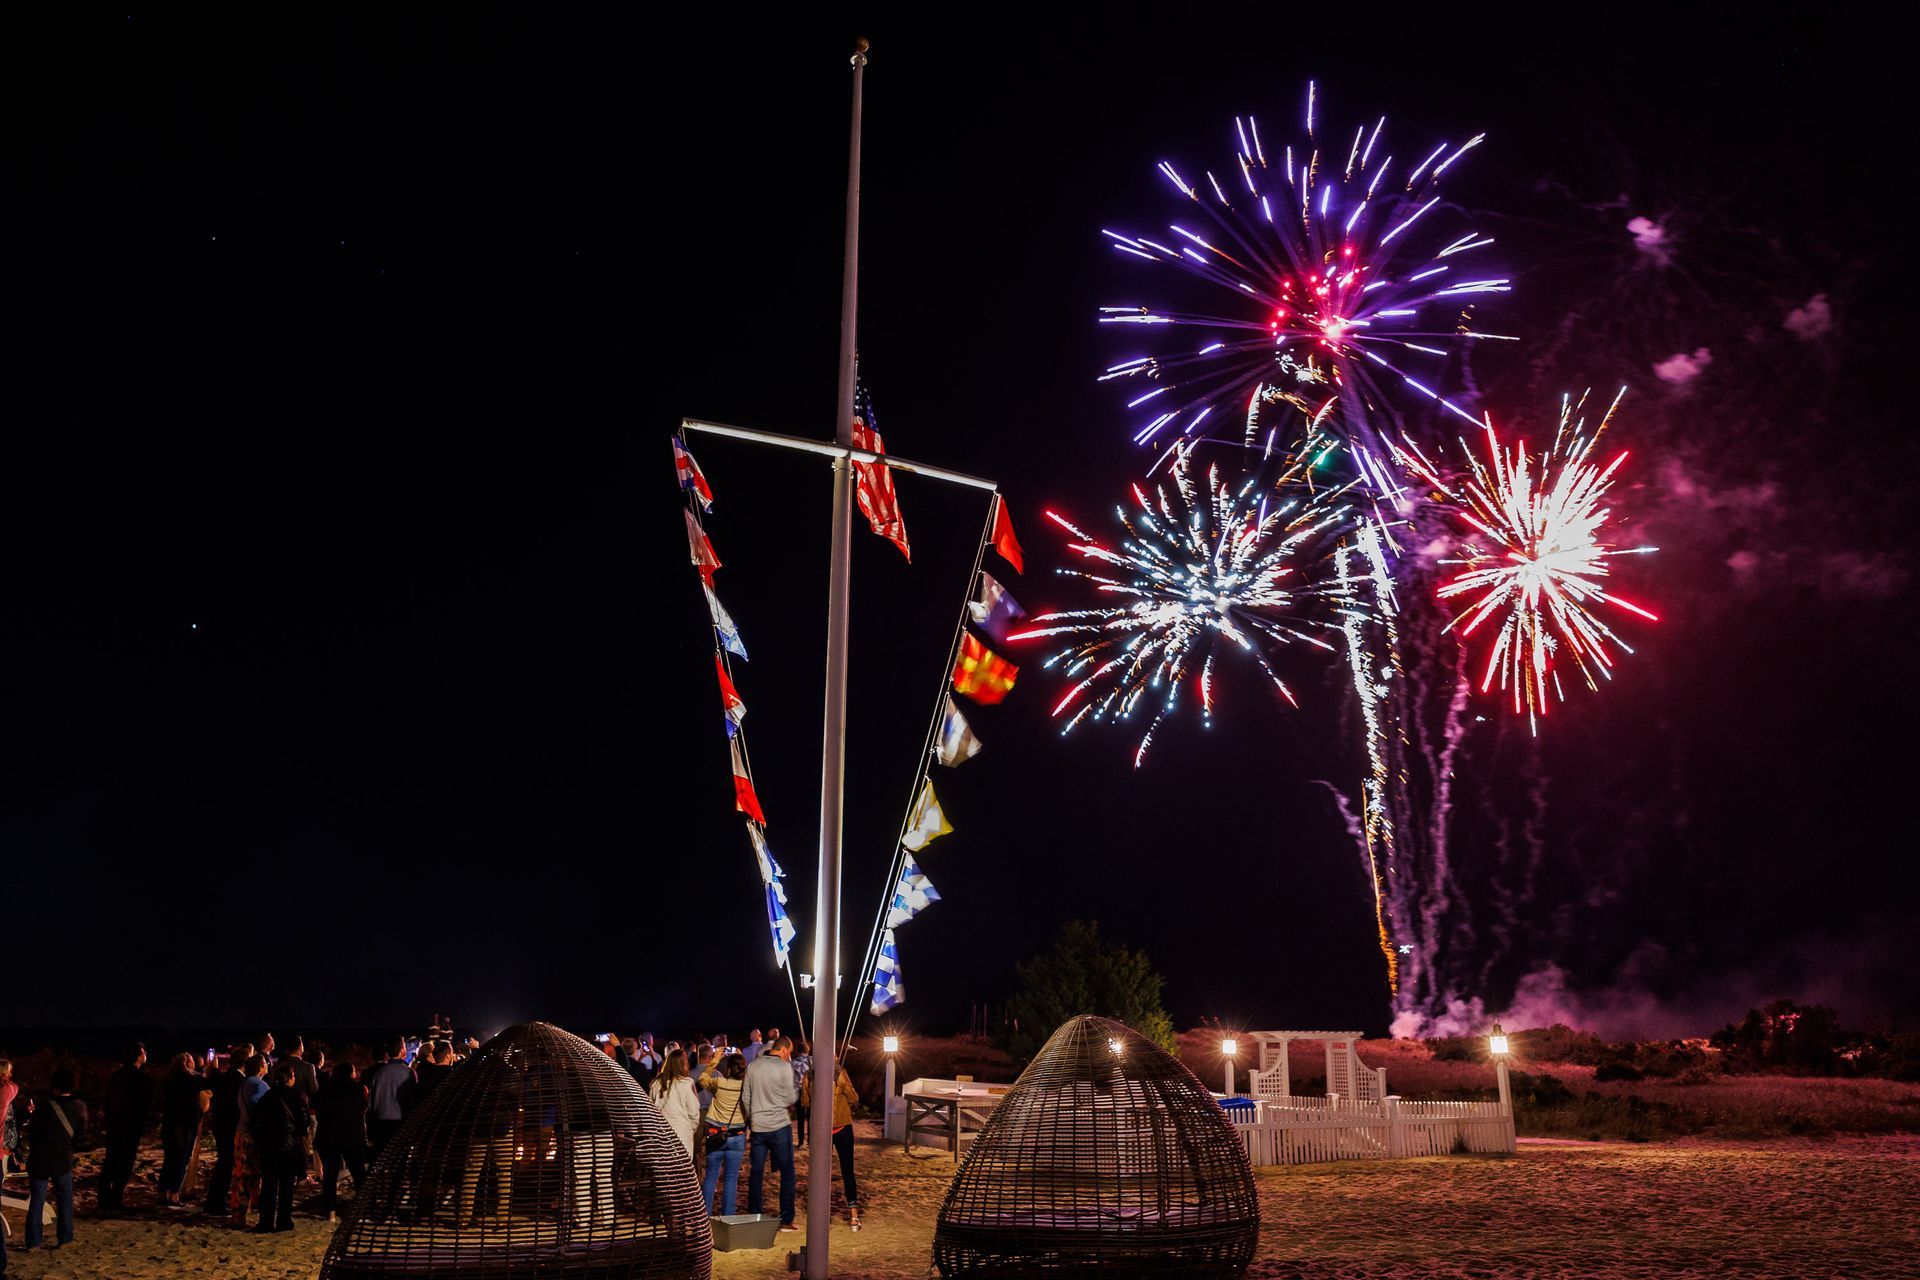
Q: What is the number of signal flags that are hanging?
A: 14